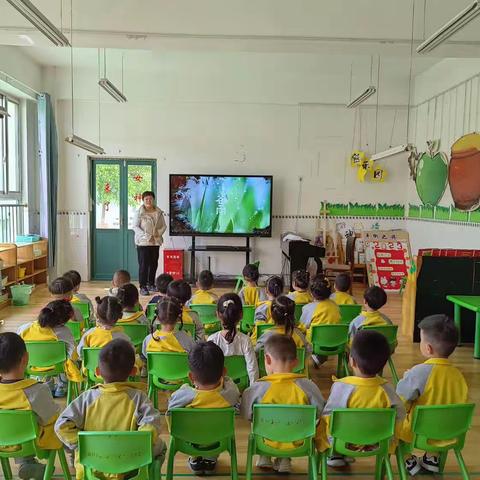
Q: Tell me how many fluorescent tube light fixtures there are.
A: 6